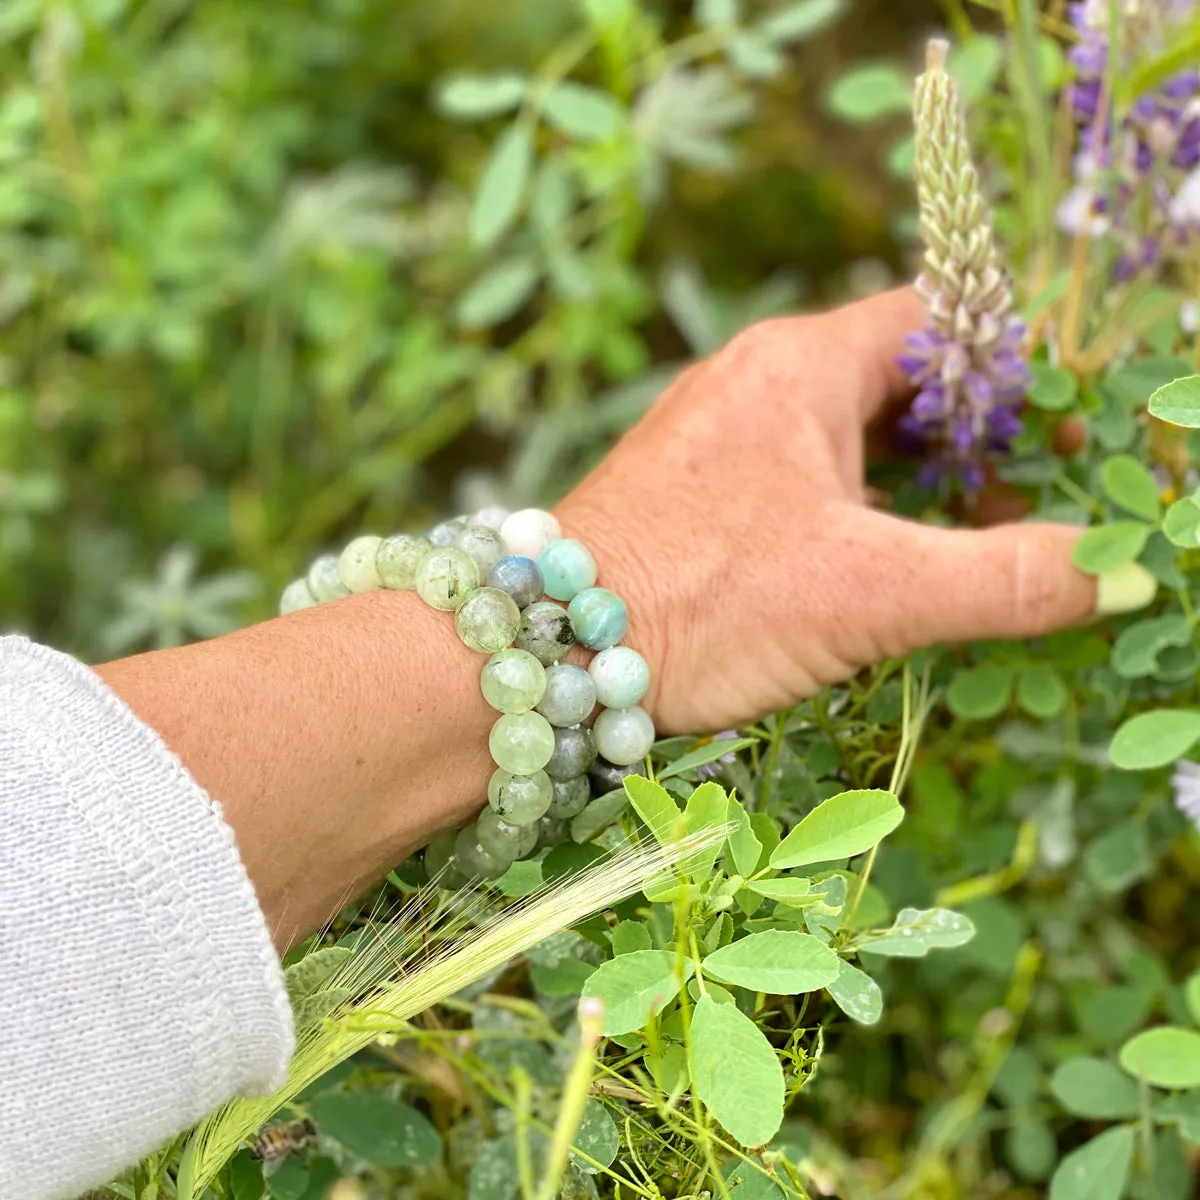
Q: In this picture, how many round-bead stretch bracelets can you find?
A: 3